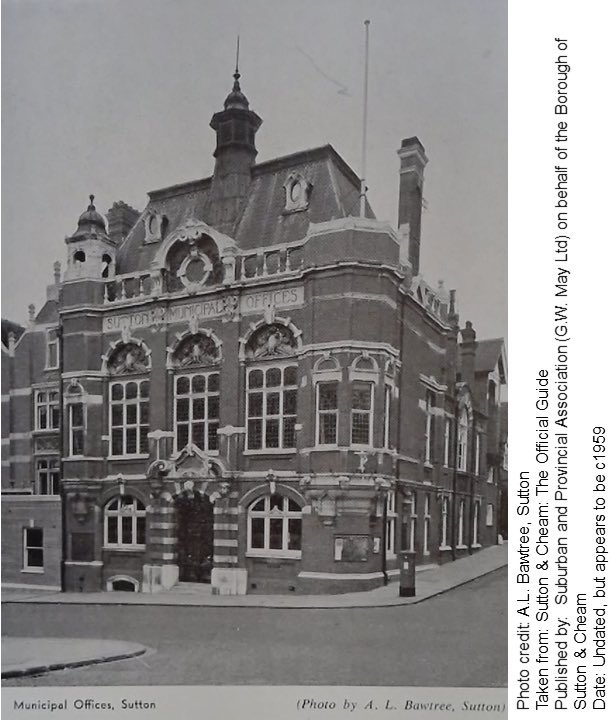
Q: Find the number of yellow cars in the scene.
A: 0